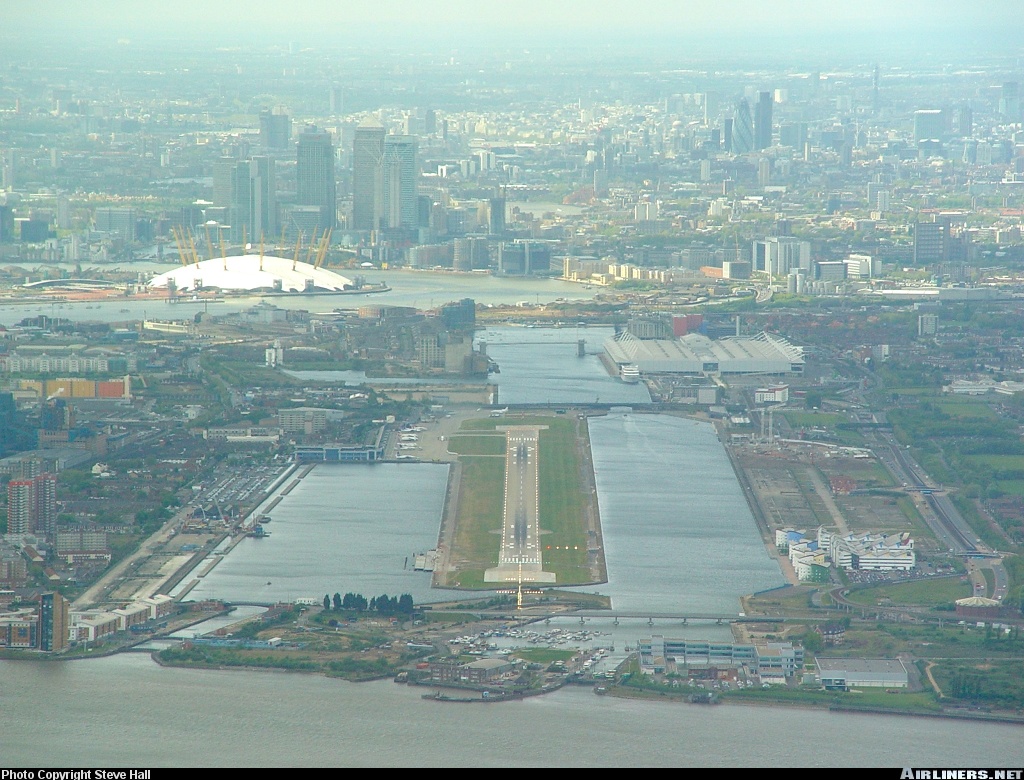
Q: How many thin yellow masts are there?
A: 12